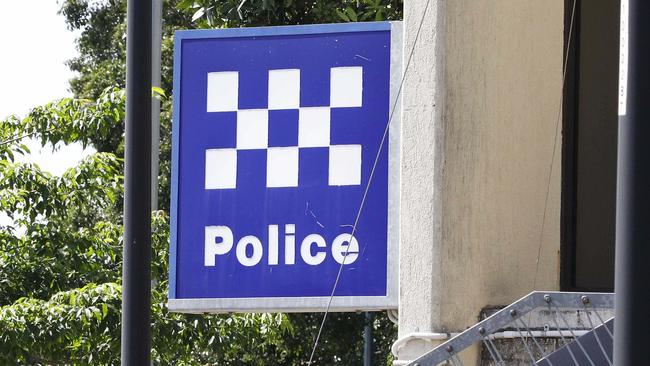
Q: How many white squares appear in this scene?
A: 8